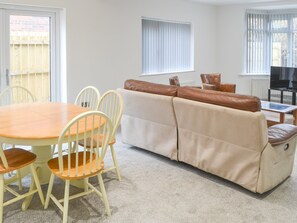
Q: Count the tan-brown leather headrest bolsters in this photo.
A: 2